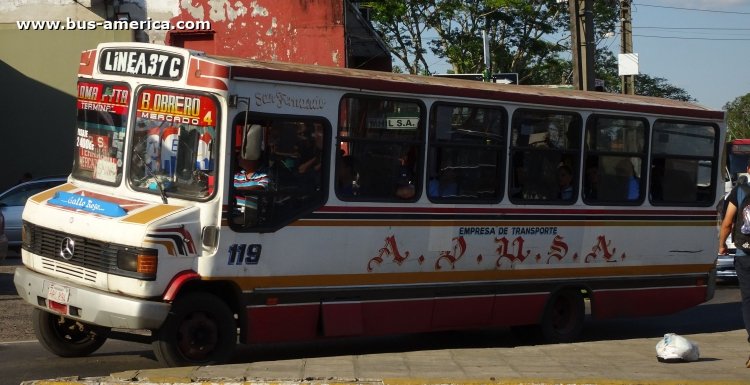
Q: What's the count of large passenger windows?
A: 5